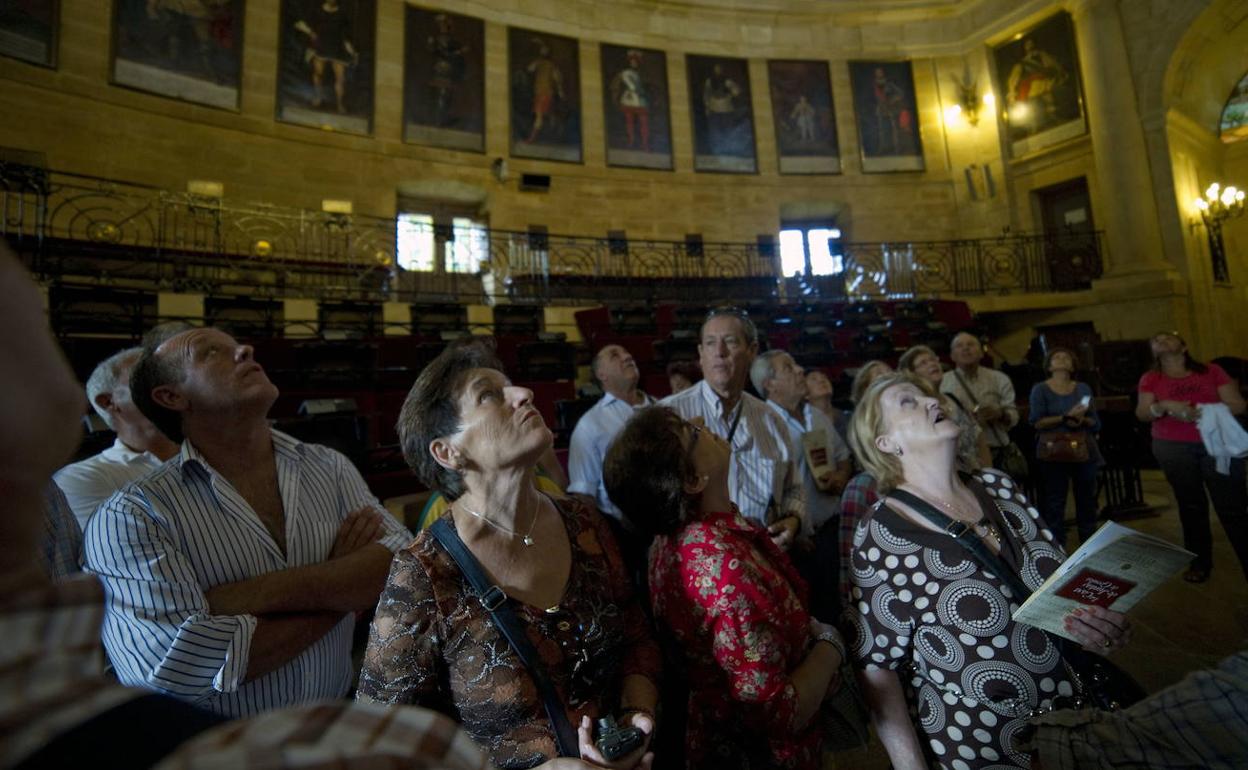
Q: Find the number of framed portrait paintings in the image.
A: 10